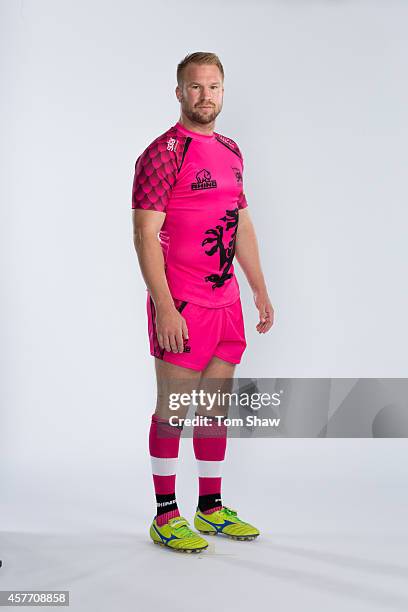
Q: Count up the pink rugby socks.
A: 2